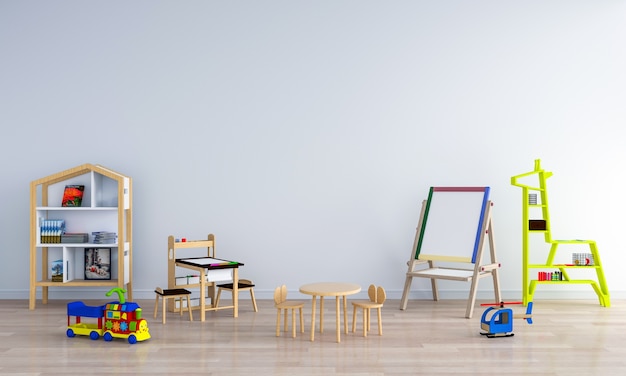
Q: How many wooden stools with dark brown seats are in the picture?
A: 2